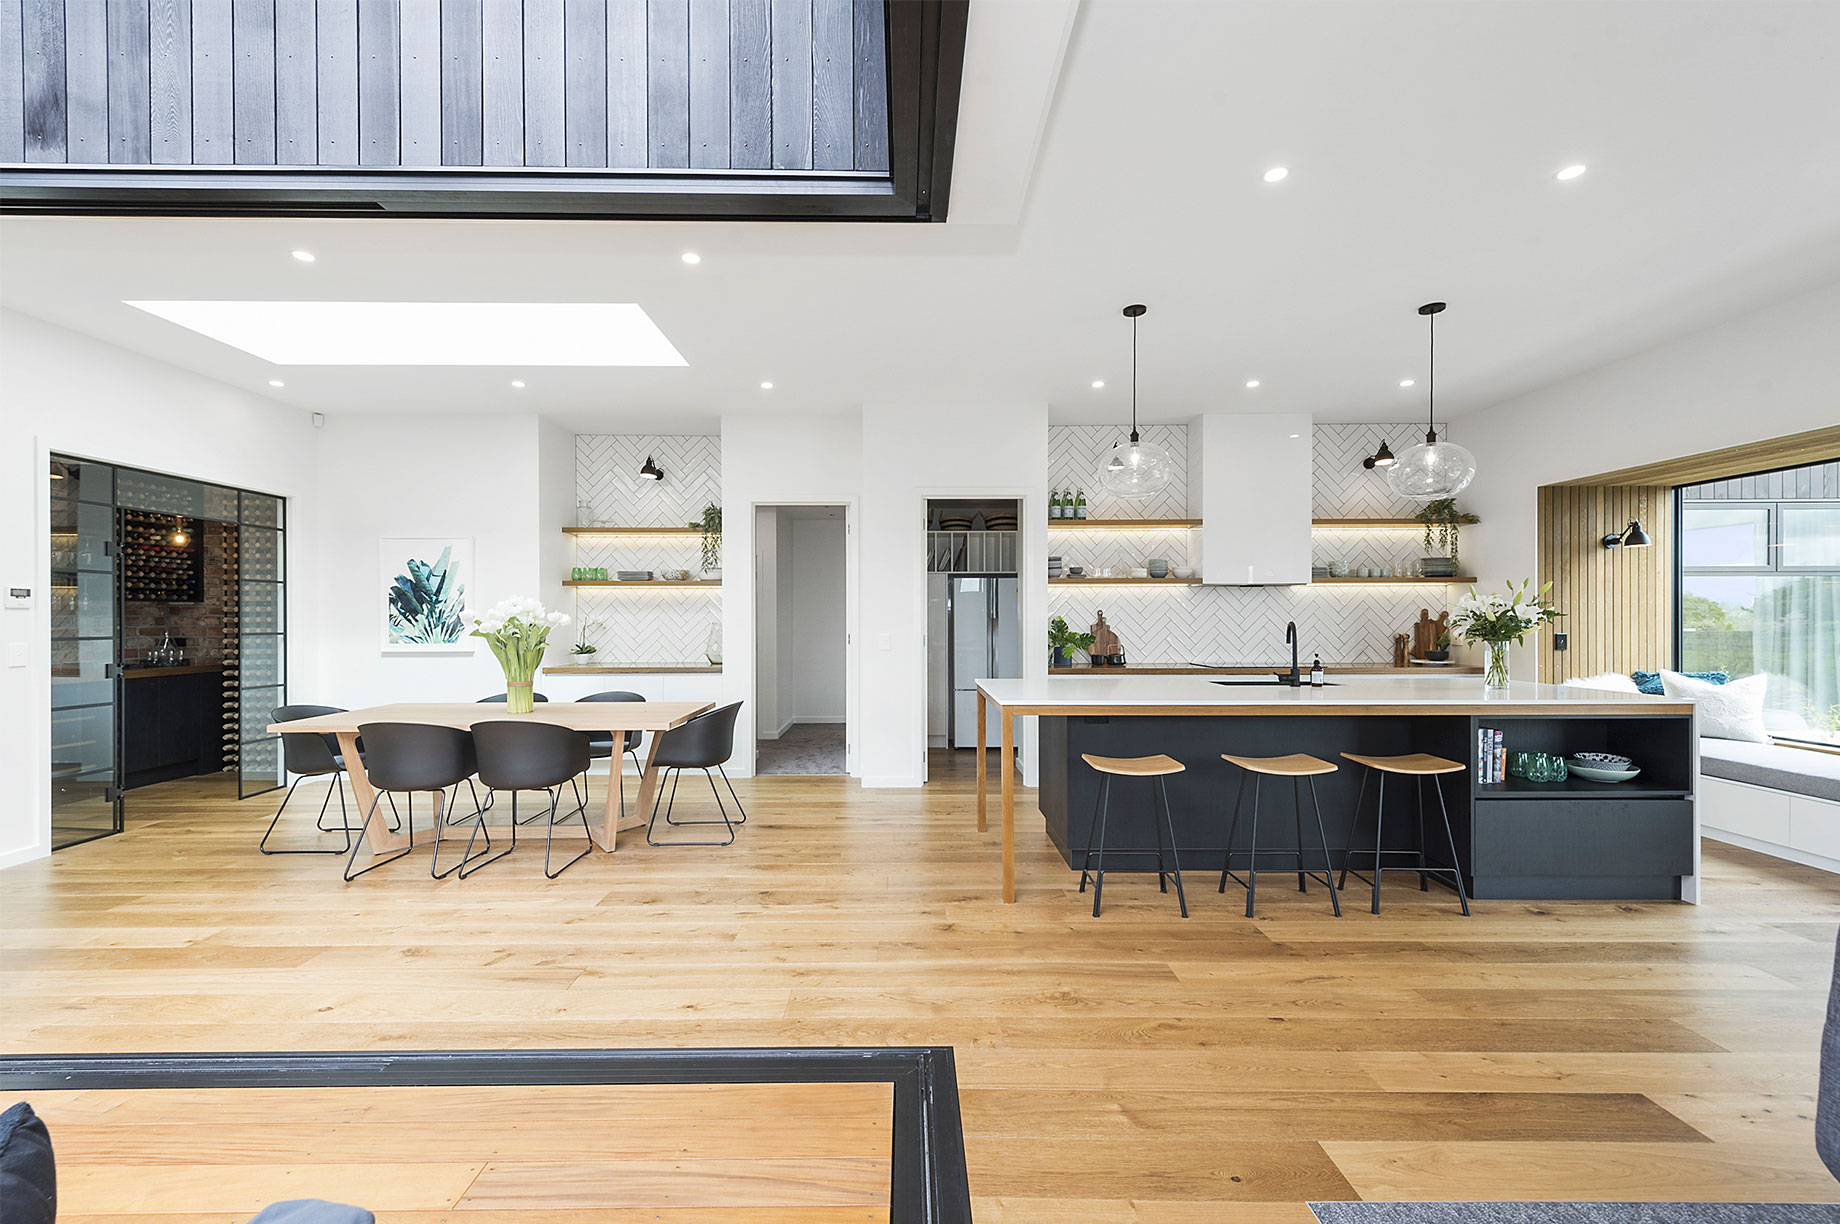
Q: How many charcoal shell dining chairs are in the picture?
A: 6